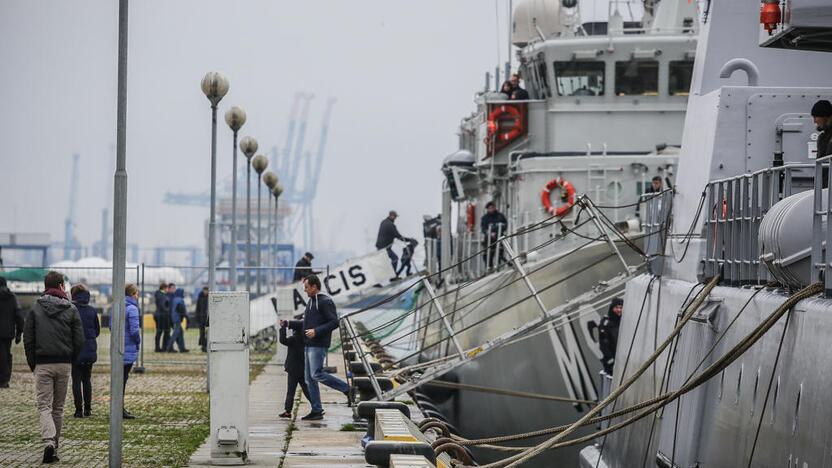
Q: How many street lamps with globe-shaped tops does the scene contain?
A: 6